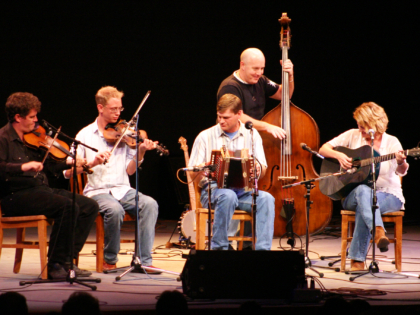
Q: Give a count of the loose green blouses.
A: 0